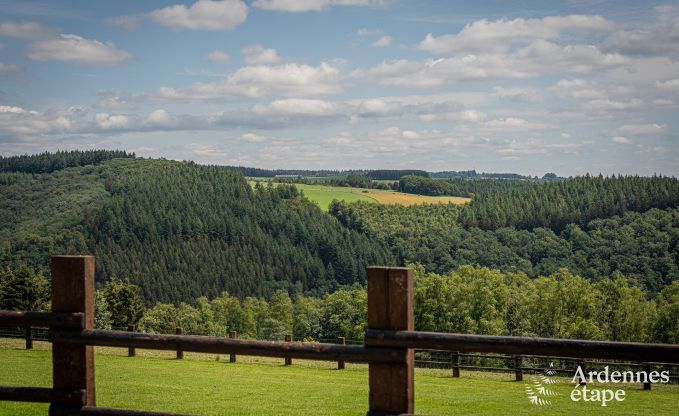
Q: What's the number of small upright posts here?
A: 10